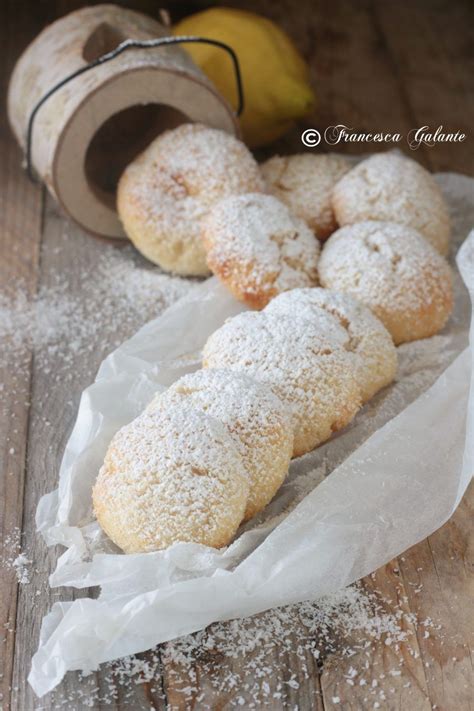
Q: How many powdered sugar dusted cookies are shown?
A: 9